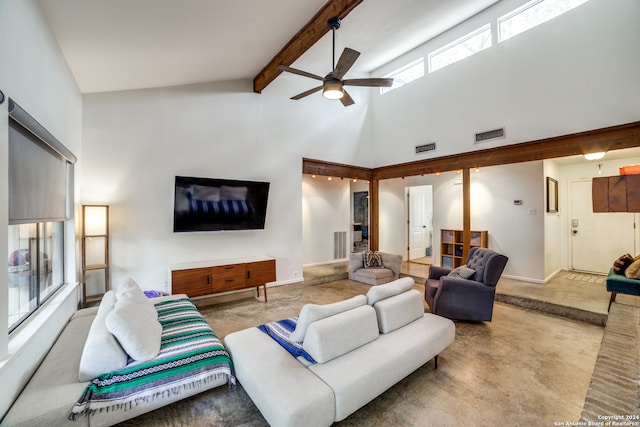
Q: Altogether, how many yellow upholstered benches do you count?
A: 0